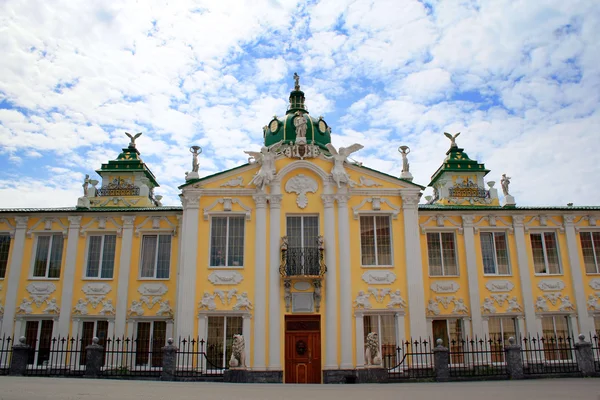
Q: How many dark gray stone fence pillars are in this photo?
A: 6